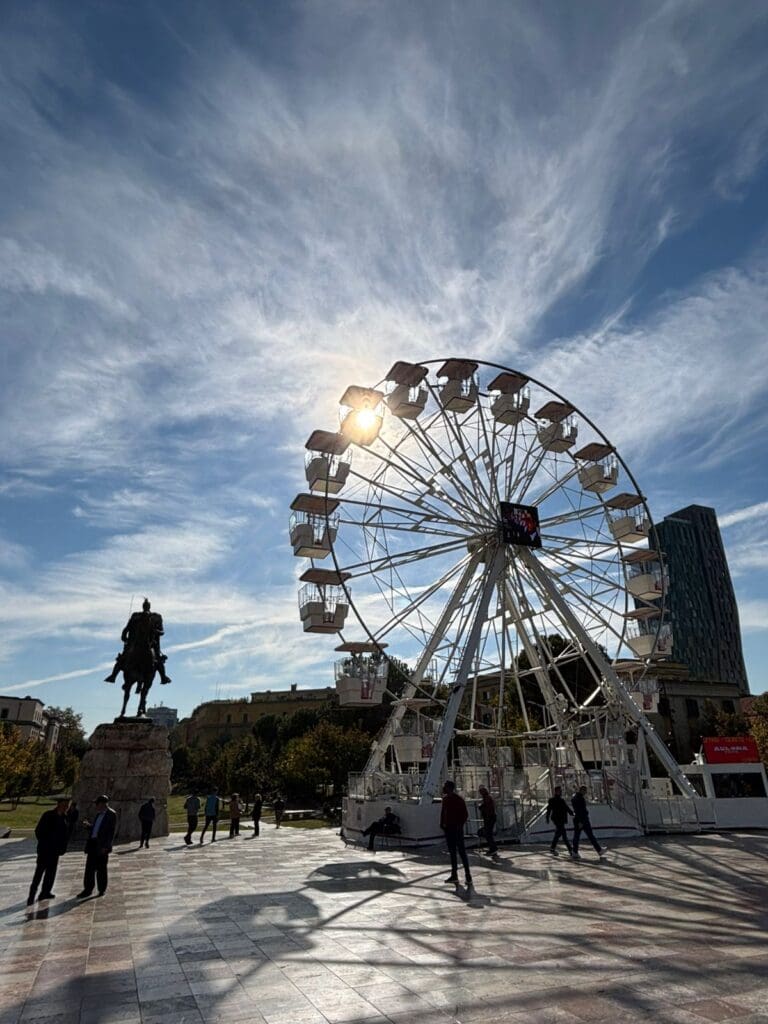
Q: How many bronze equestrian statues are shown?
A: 1